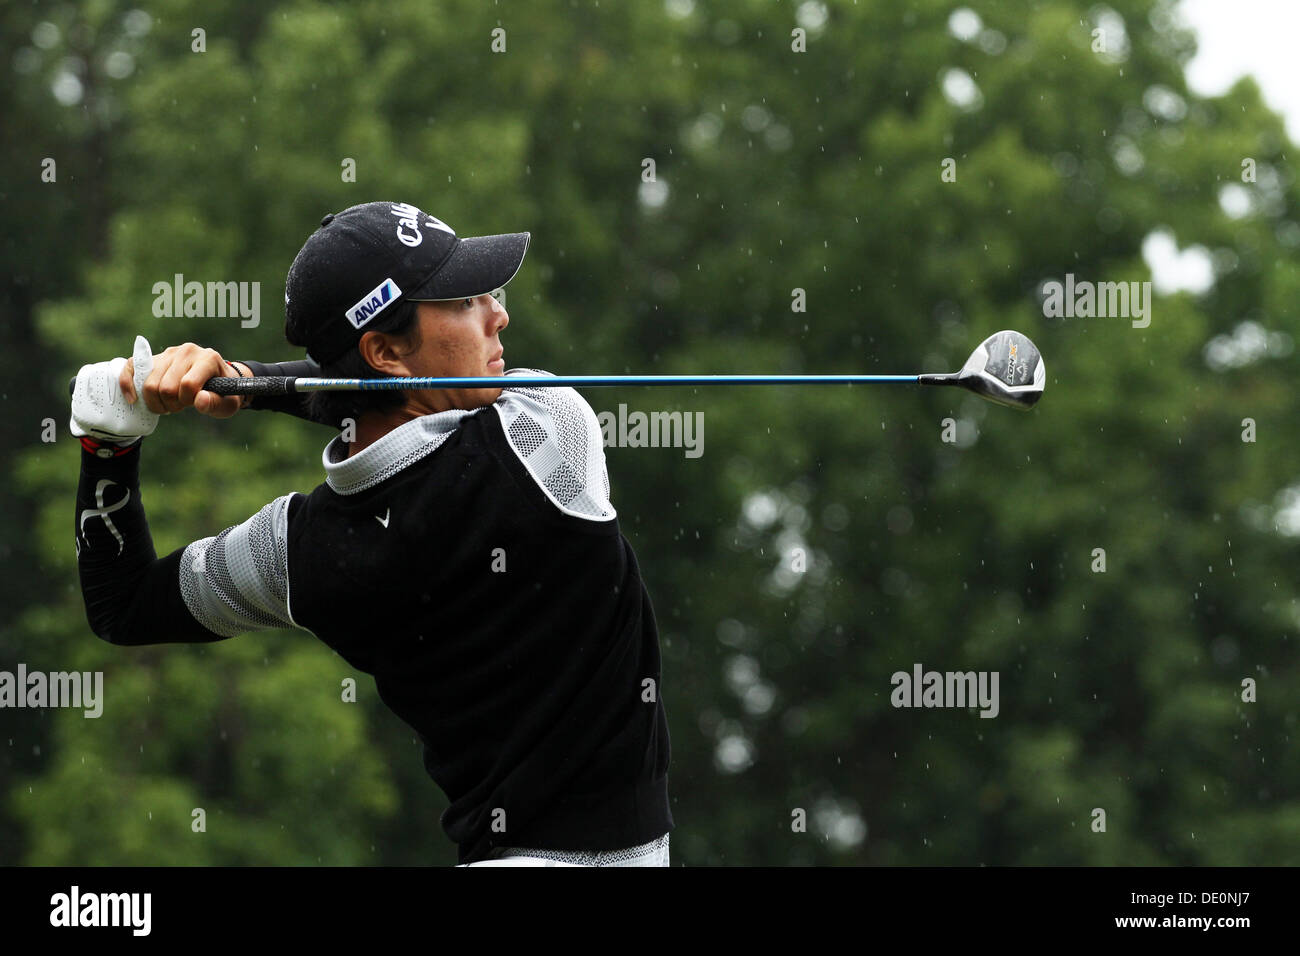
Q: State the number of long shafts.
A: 1